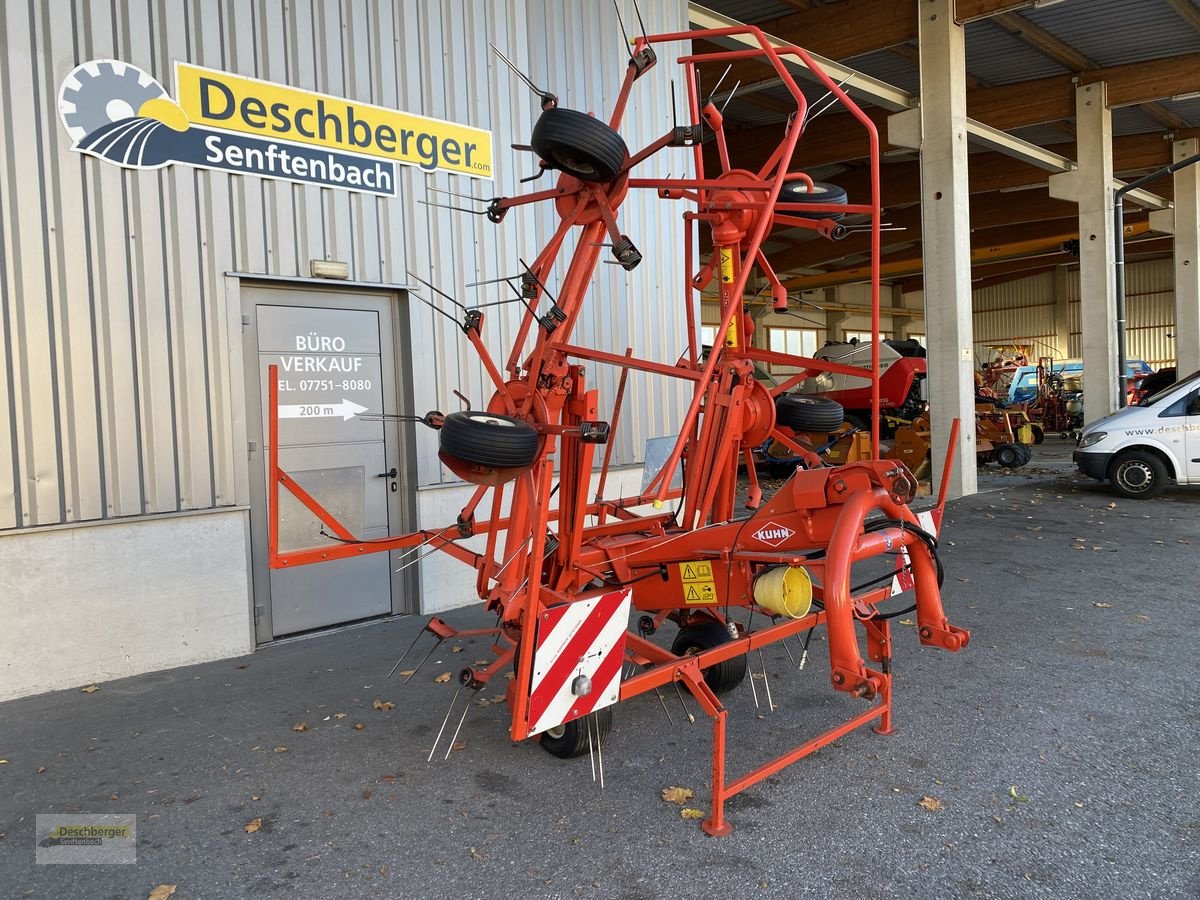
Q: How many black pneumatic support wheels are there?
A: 6